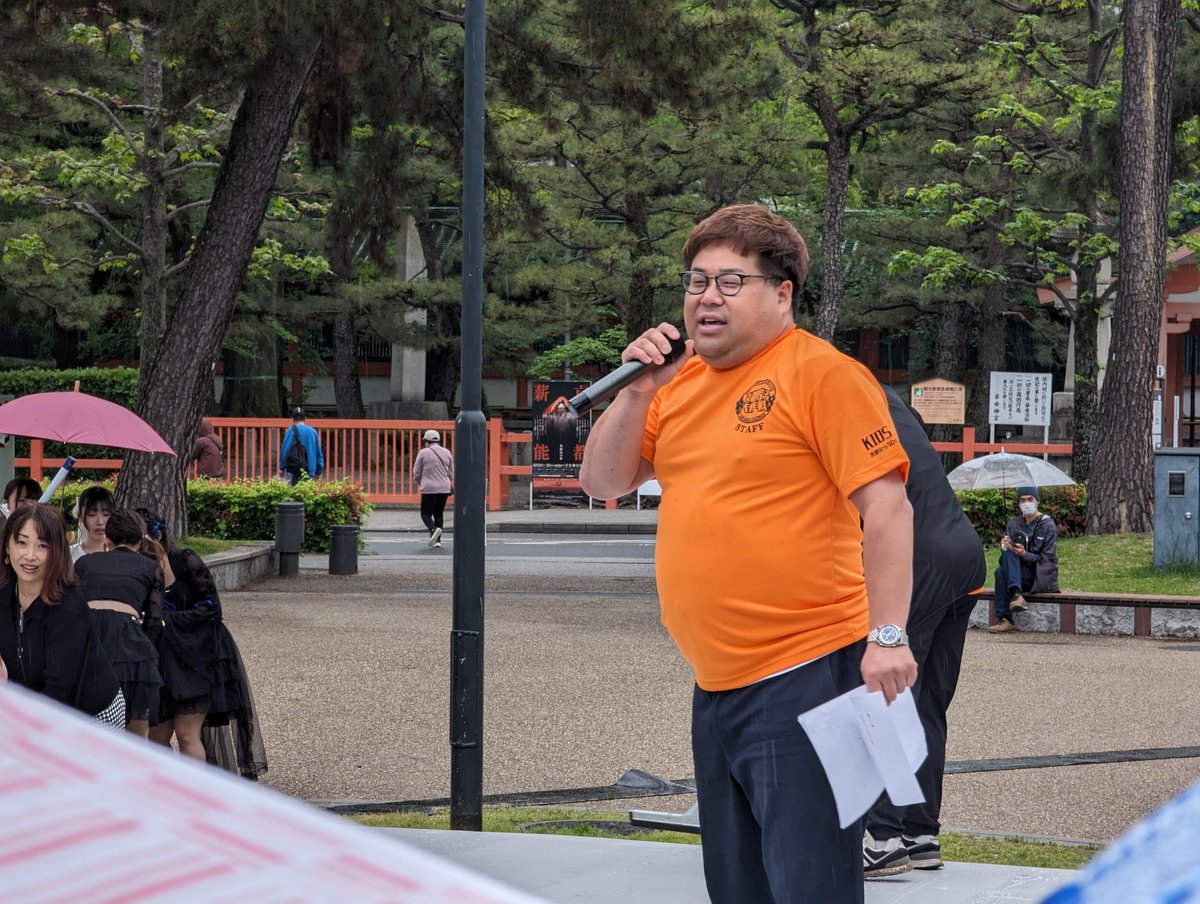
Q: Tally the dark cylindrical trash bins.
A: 2